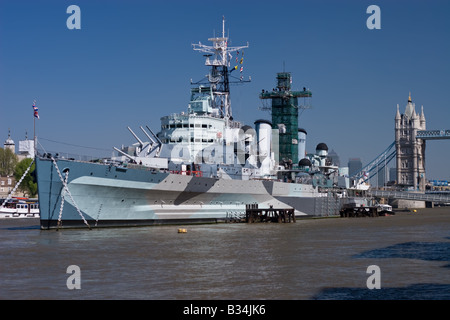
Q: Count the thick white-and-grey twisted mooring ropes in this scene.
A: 3